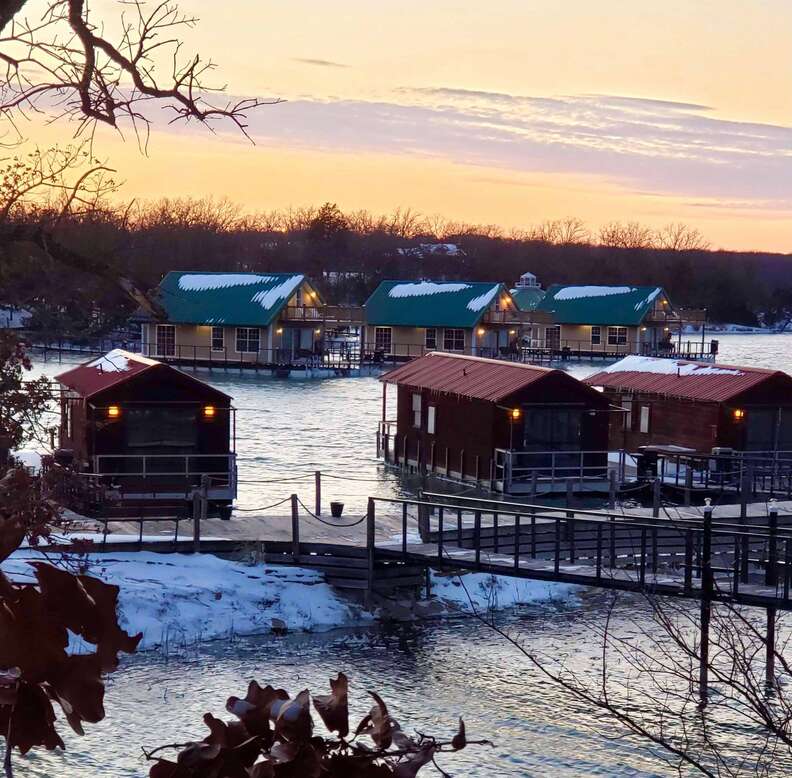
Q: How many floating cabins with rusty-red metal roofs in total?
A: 3